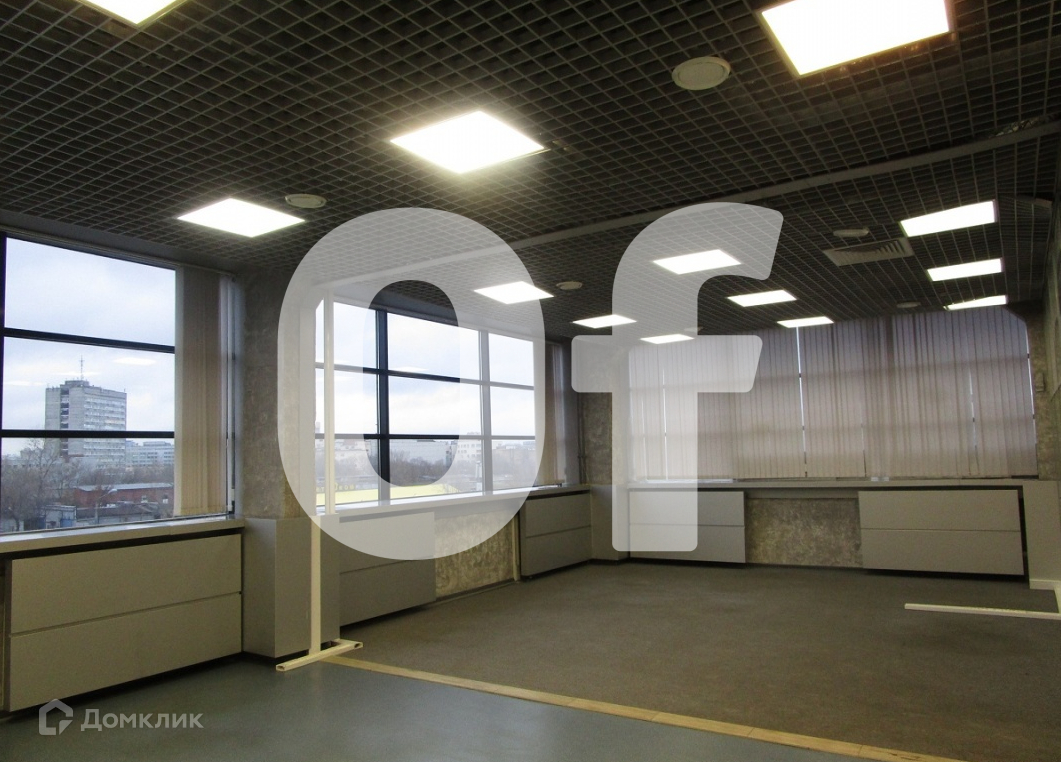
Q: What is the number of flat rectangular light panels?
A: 13